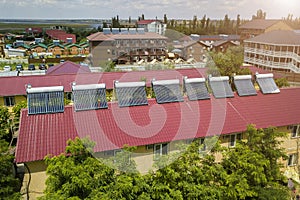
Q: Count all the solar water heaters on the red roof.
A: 8